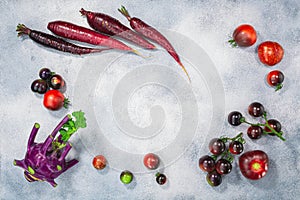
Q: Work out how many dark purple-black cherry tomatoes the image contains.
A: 13